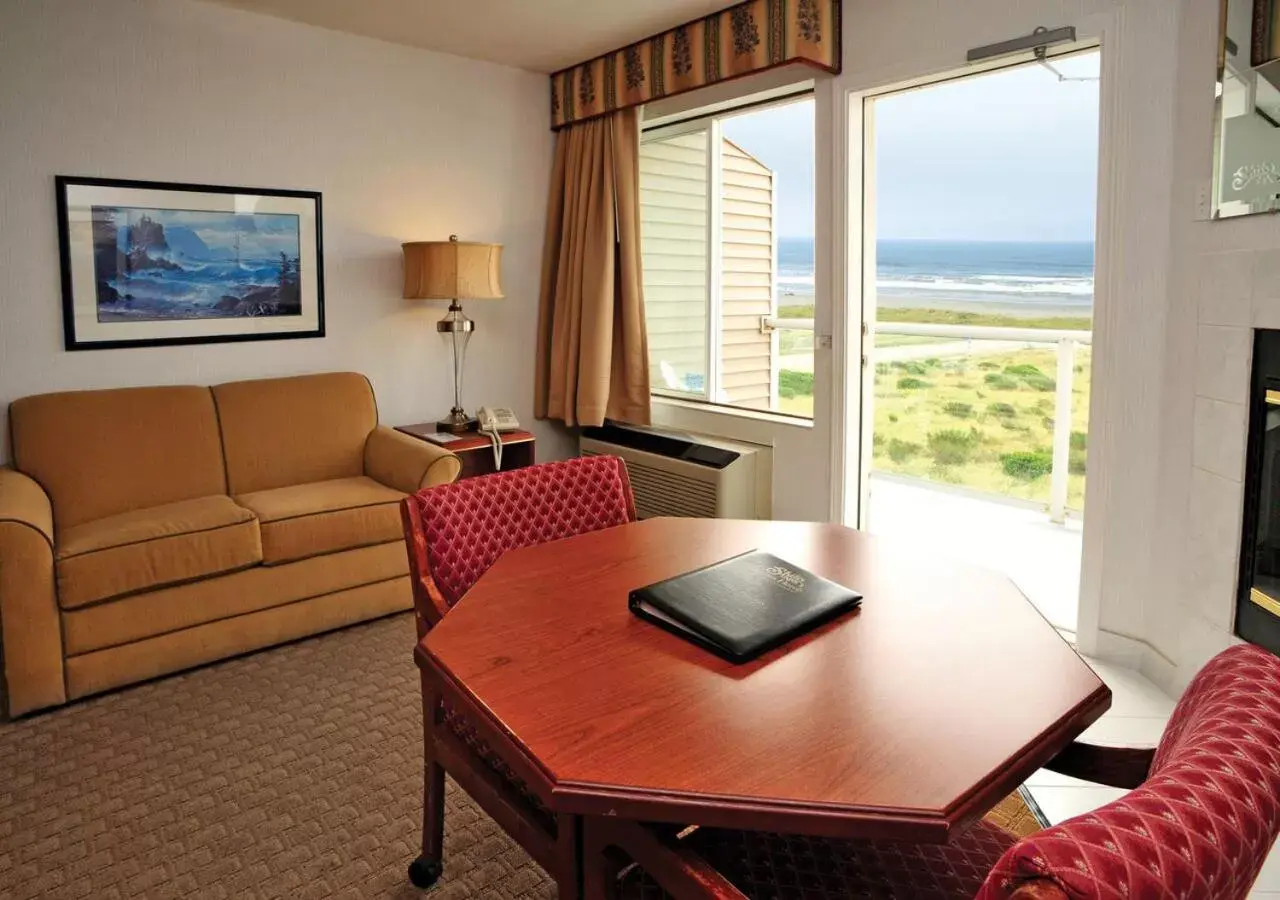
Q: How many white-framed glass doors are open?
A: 1